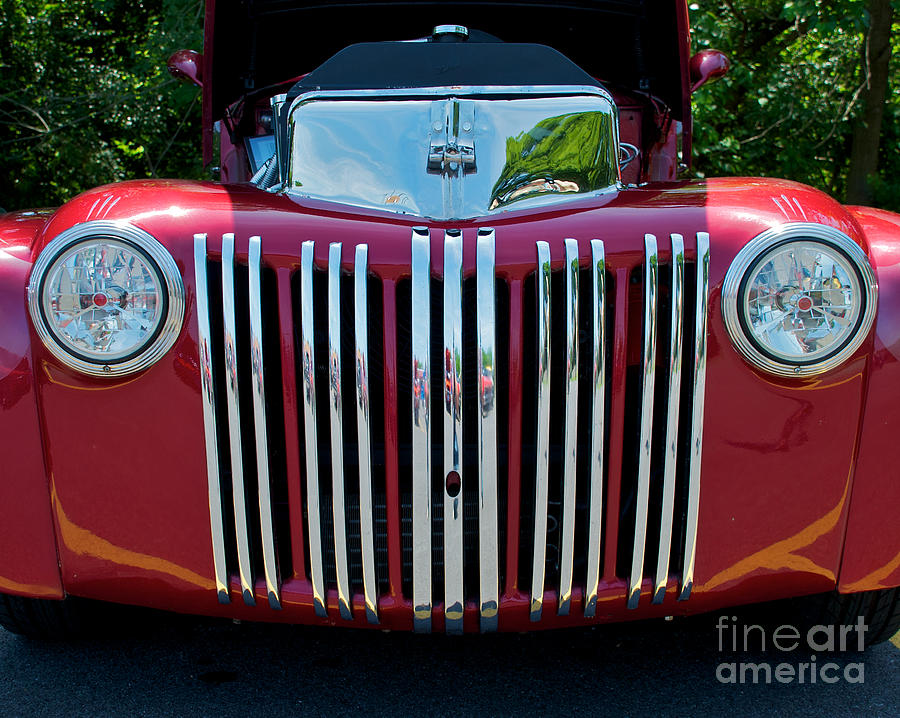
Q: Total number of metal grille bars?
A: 15